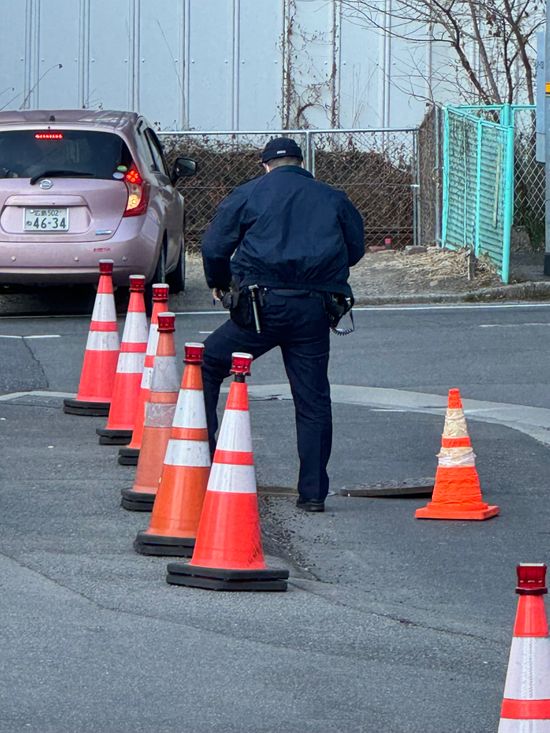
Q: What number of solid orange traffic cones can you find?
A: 0